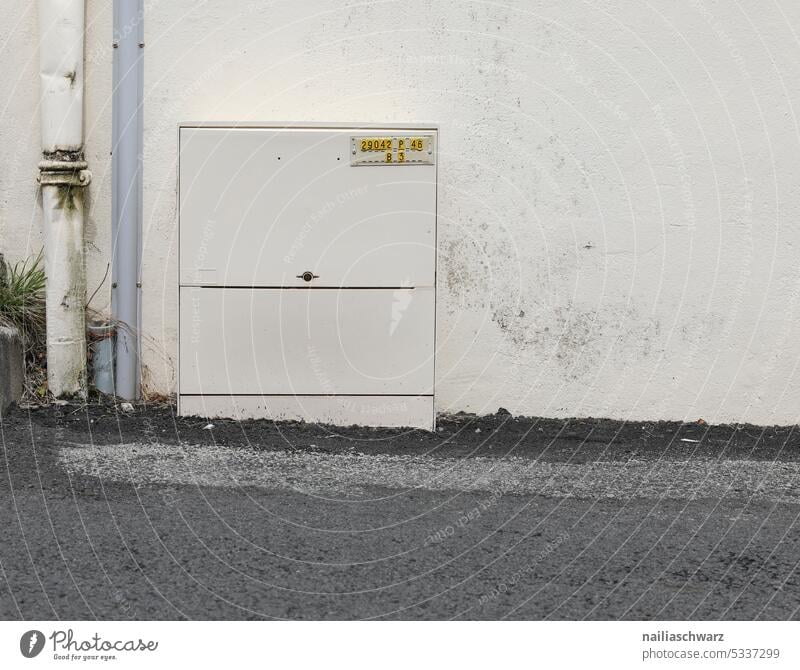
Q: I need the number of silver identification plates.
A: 1